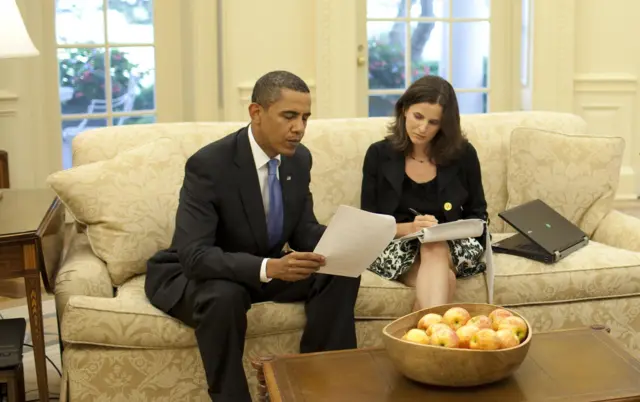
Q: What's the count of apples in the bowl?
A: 11